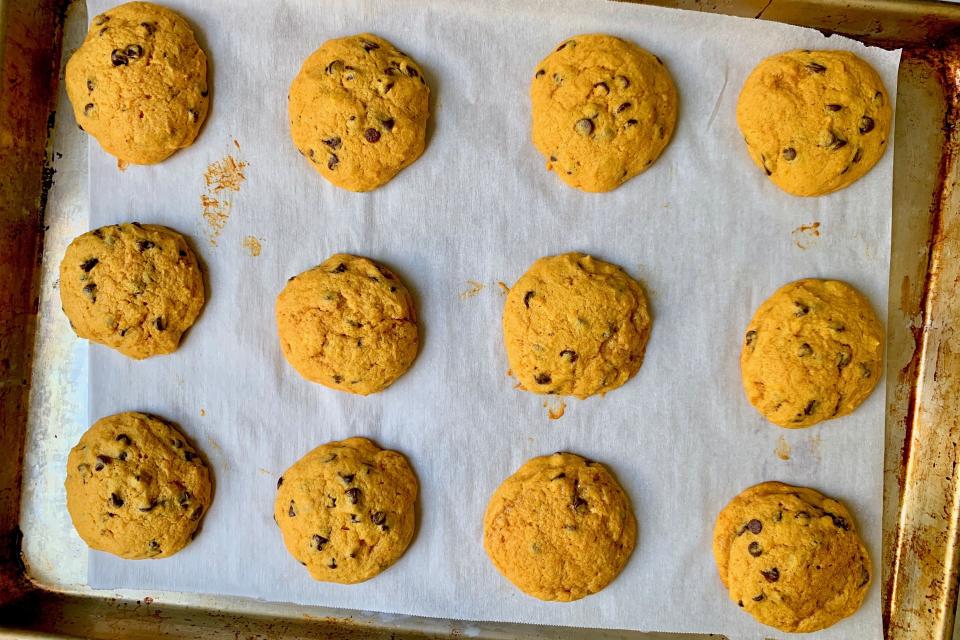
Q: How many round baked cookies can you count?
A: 12